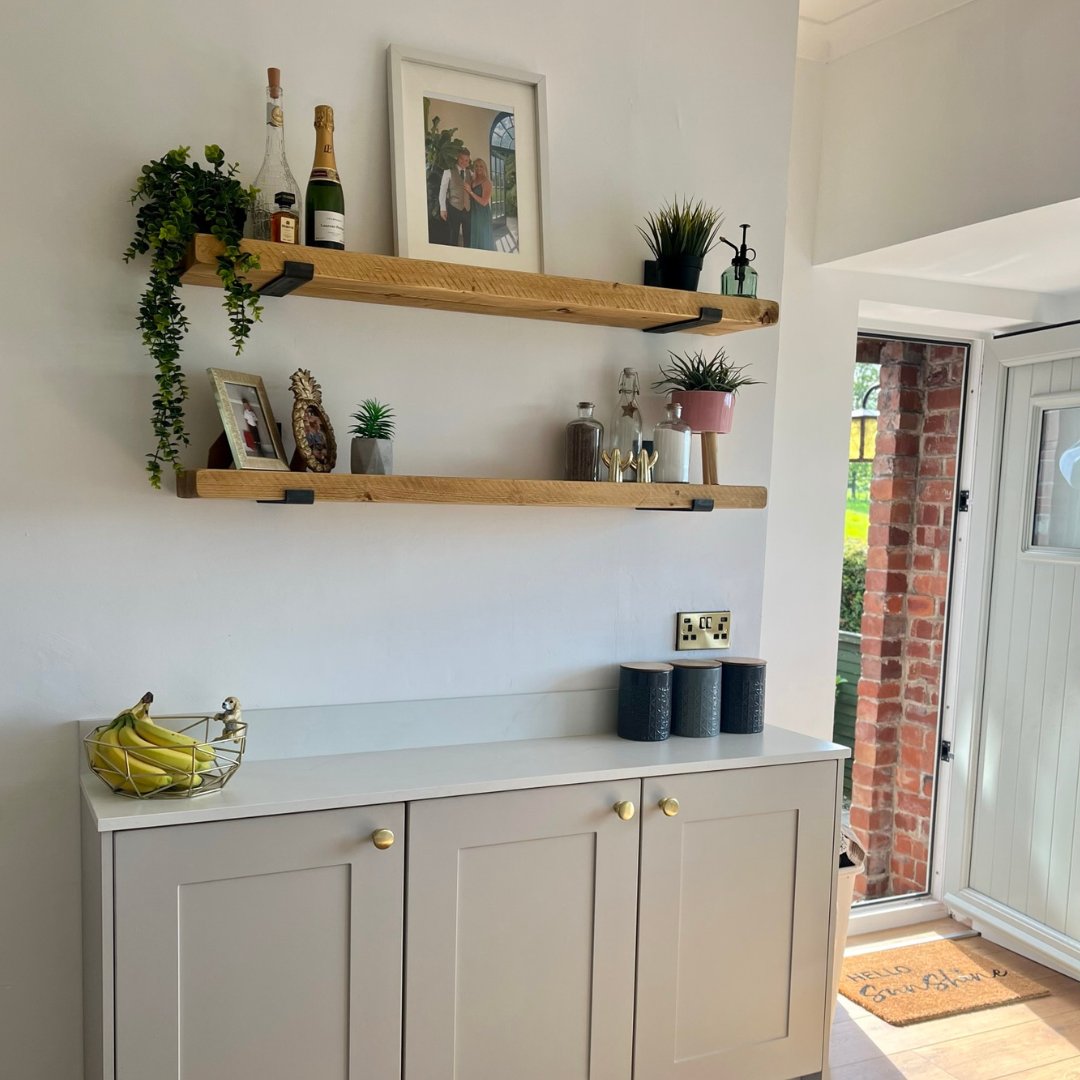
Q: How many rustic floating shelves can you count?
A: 2